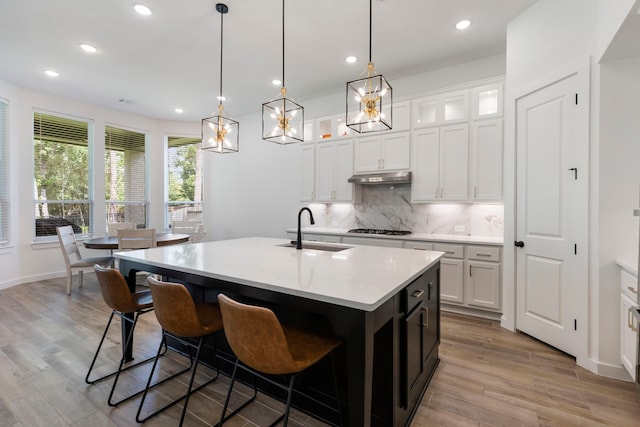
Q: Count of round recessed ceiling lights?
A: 8